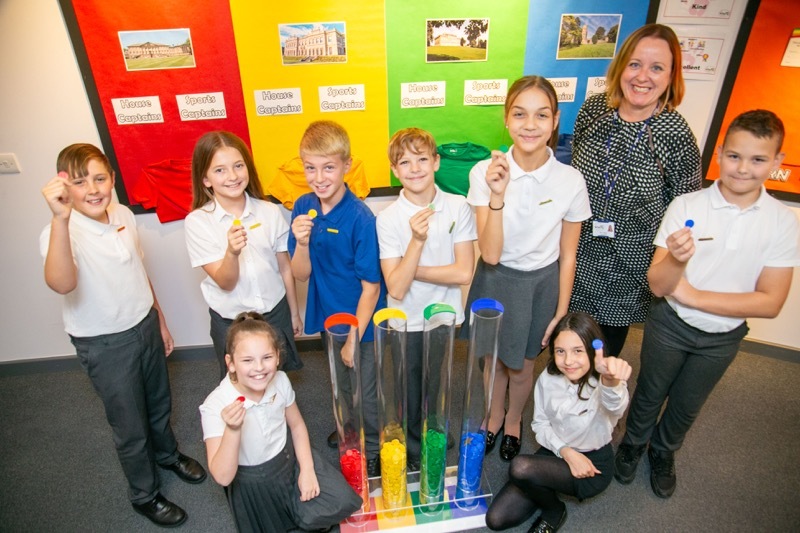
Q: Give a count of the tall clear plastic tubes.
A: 4